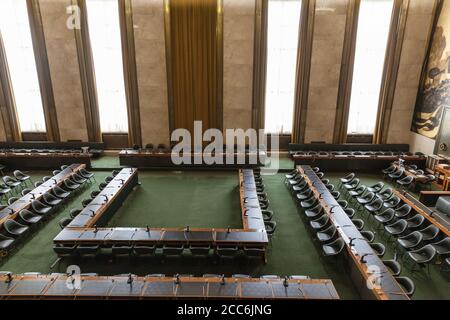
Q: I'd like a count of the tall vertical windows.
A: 4